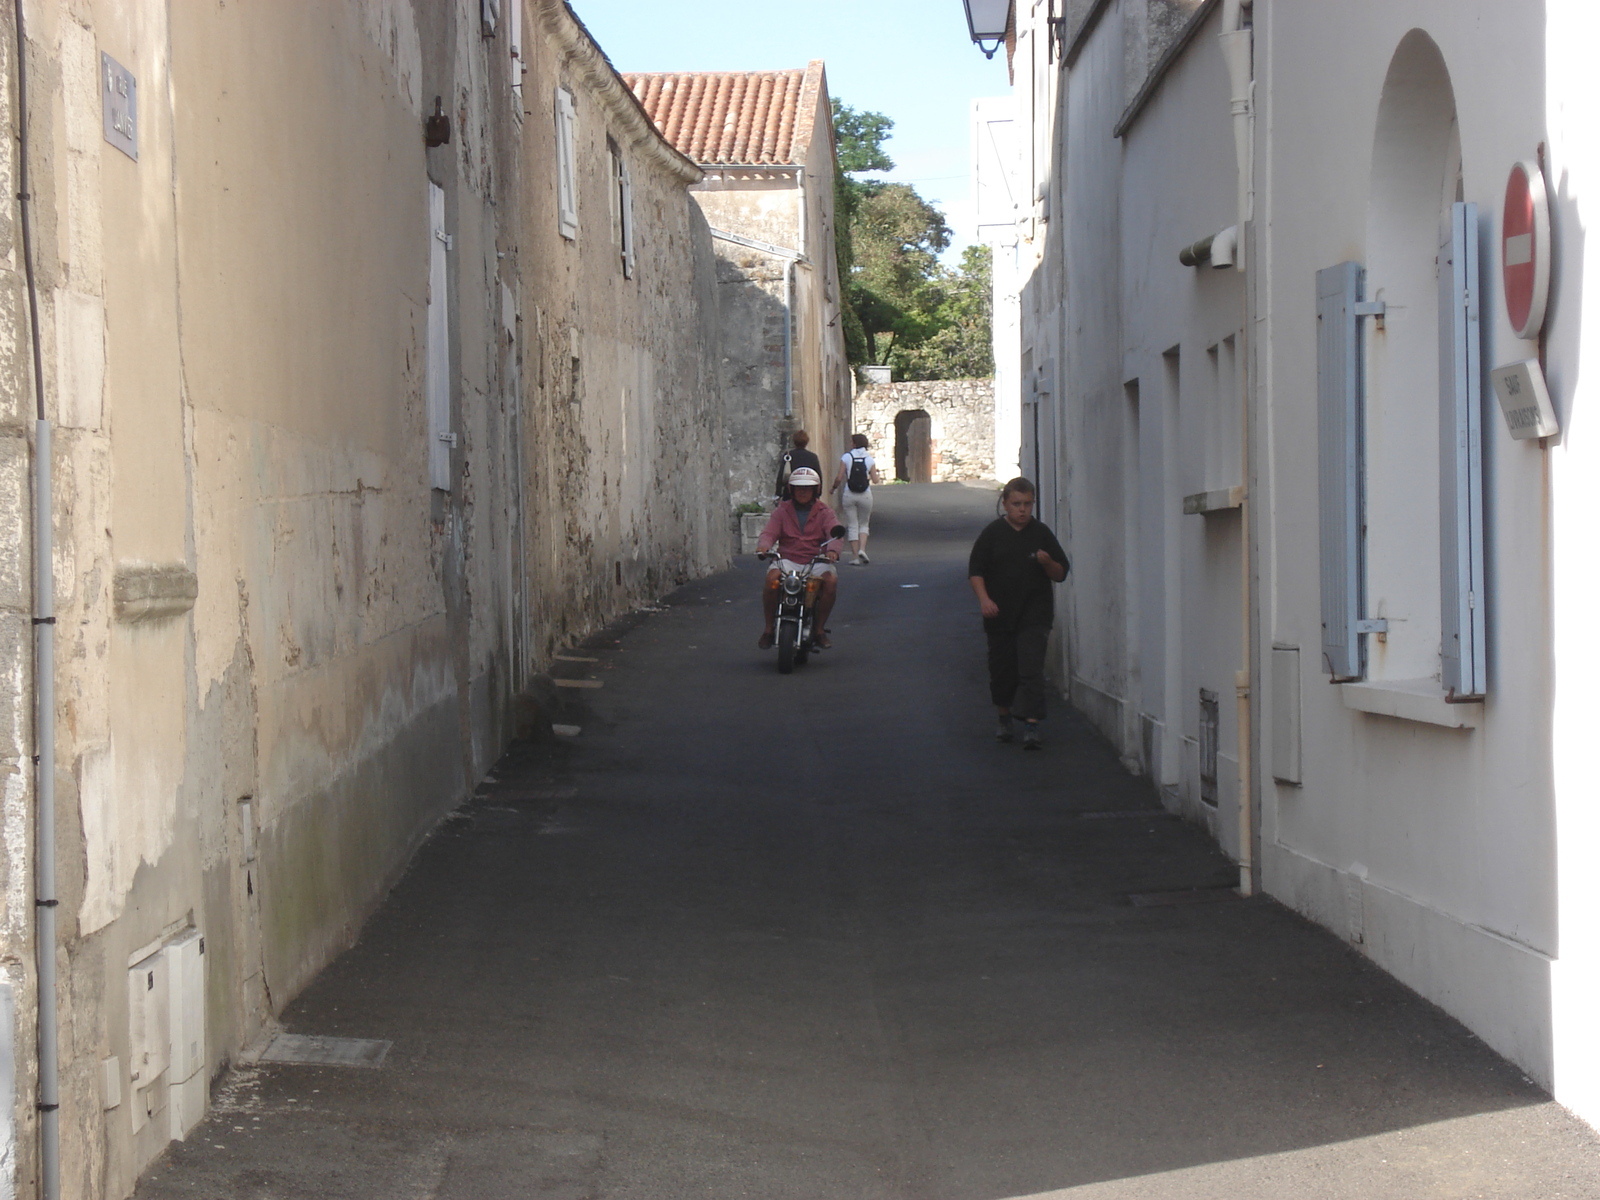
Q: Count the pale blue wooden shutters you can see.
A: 2